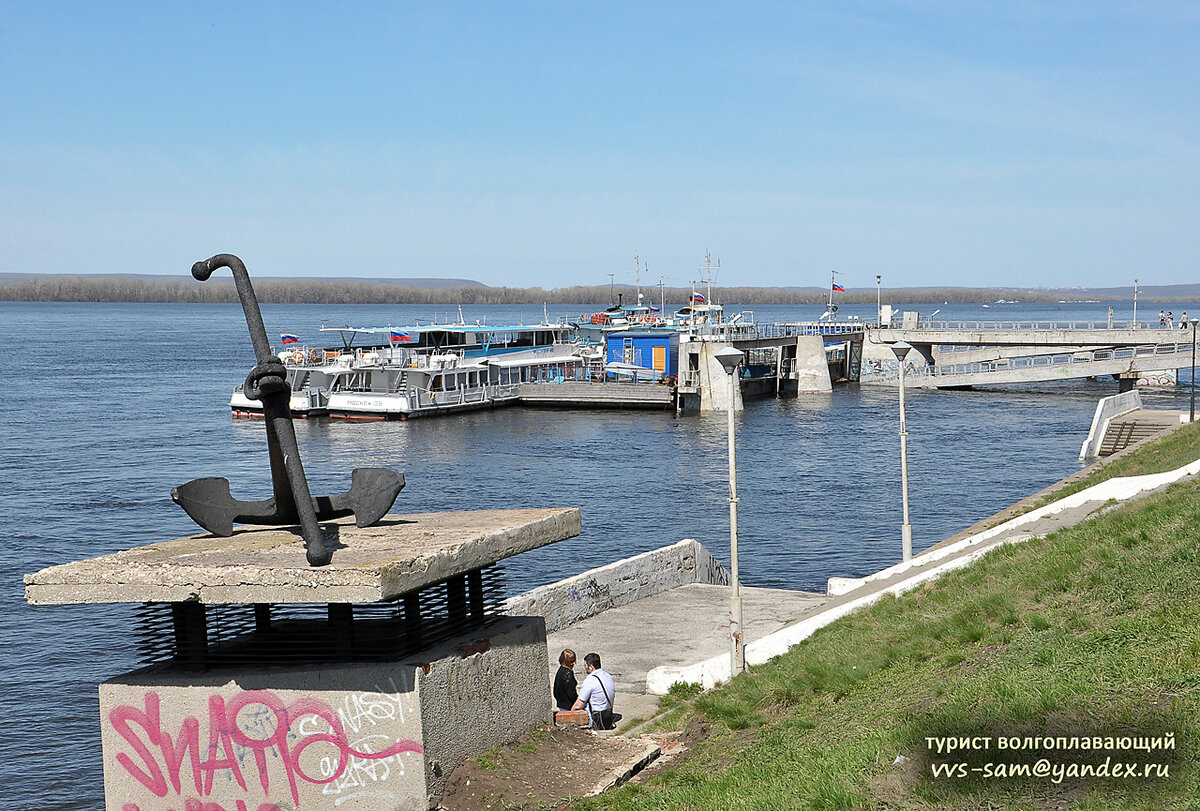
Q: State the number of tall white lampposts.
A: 2